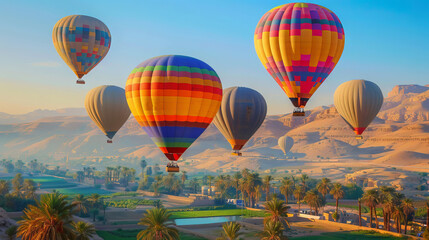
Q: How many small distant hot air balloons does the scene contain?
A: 1